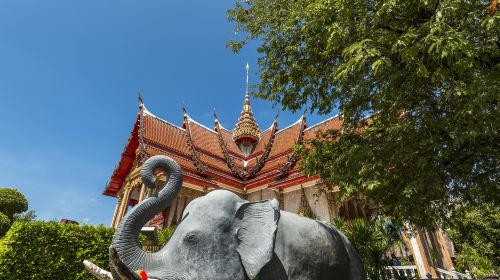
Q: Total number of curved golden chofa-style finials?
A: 5